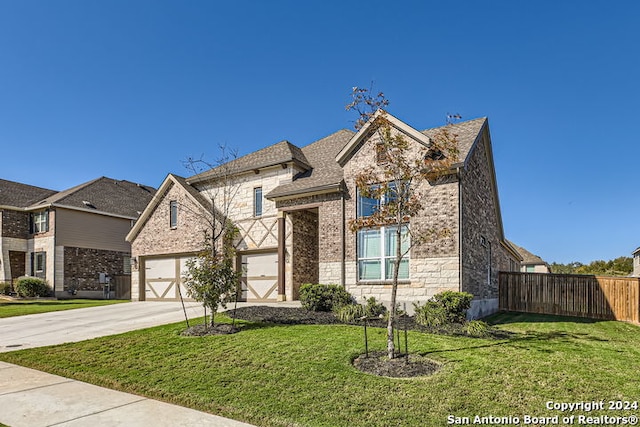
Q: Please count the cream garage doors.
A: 2